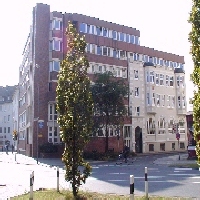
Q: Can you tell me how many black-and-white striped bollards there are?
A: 4